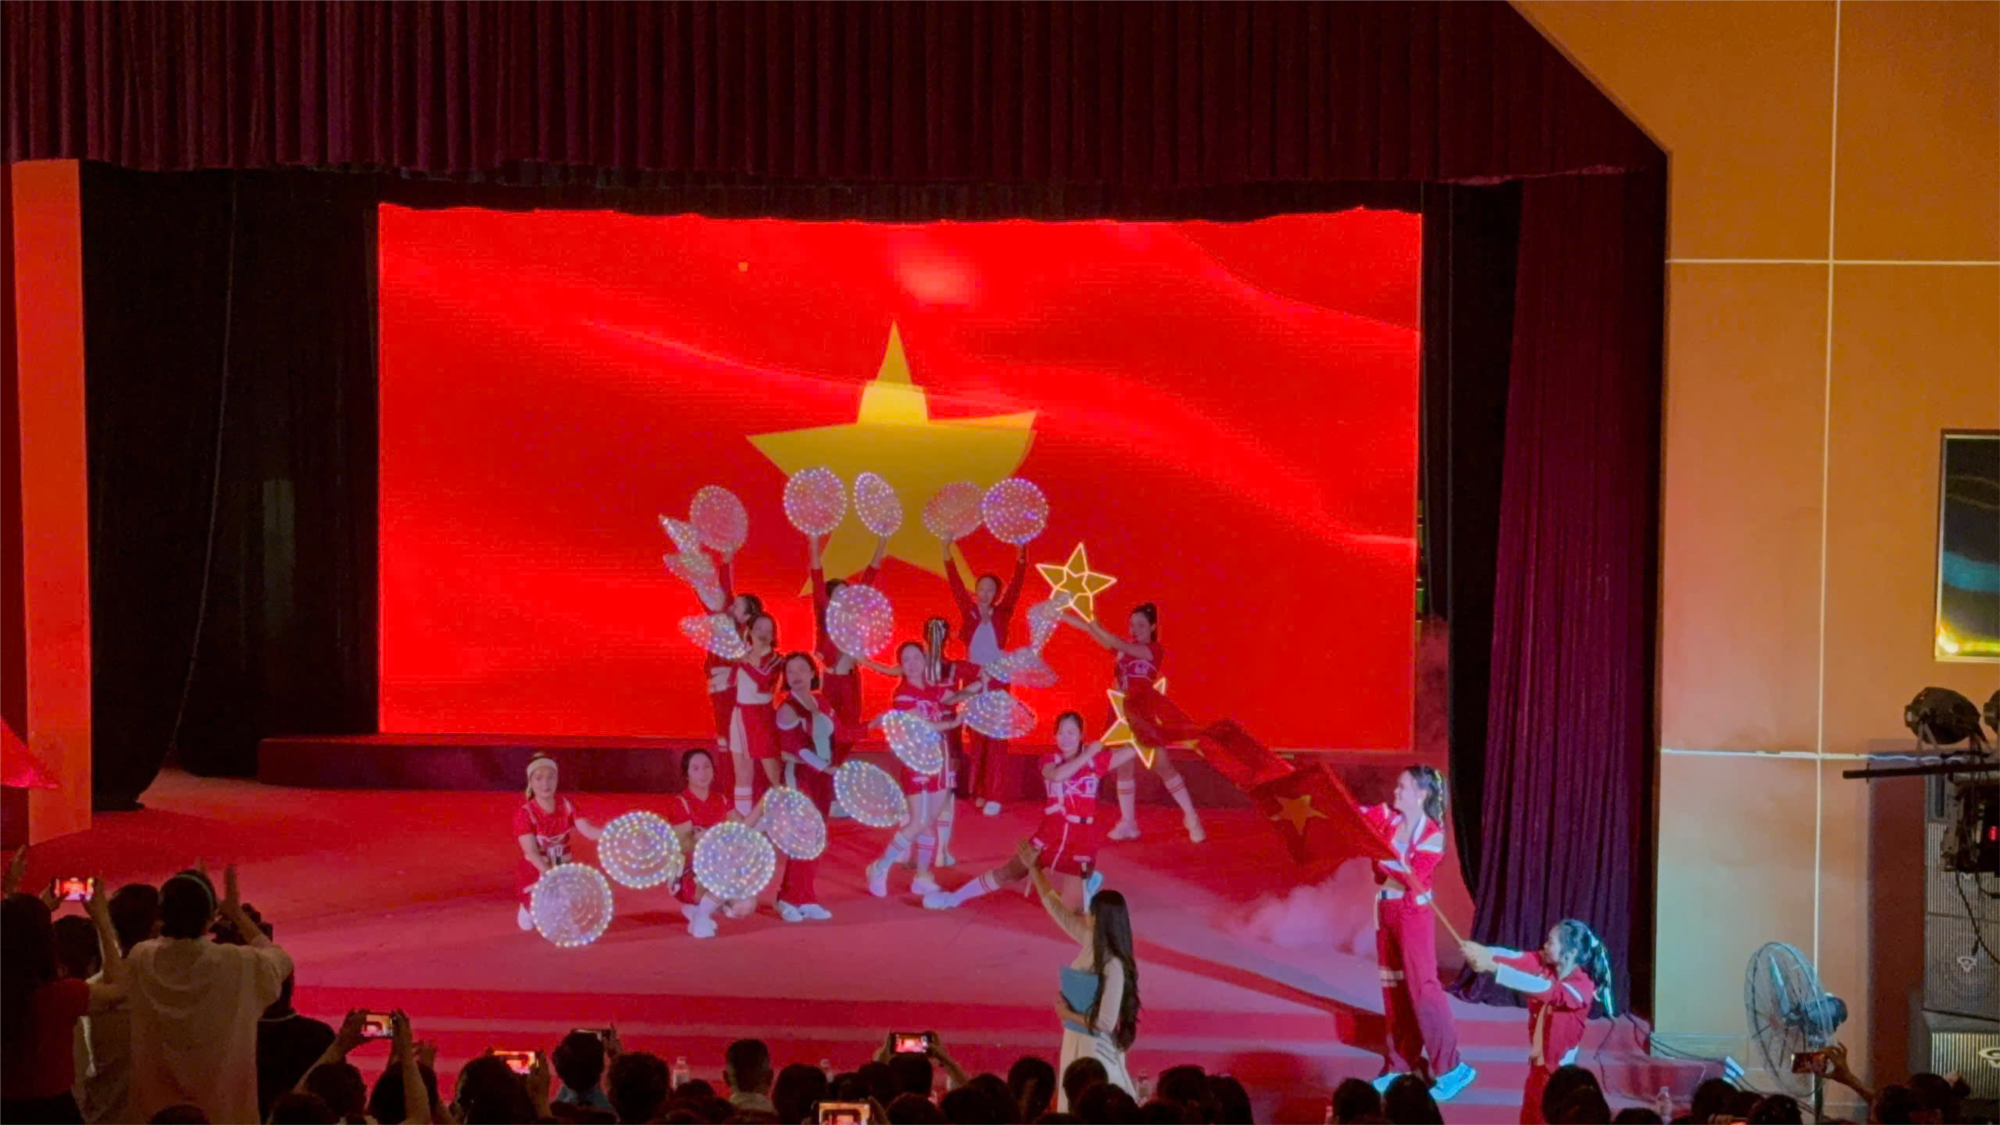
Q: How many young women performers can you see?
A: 13